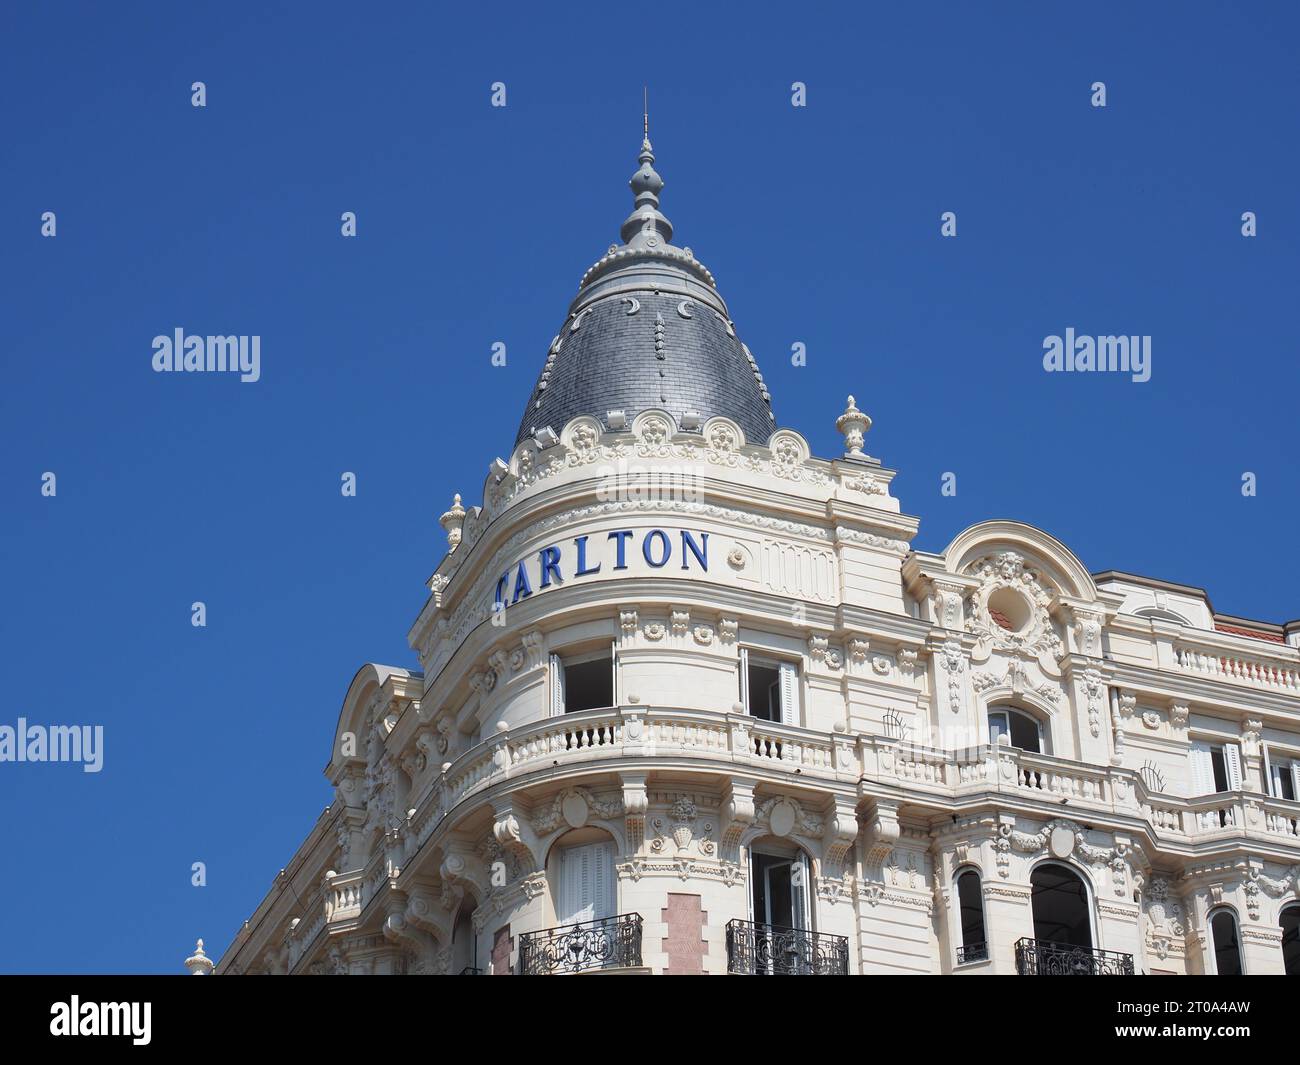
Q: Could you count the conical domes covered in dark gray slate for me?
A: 1